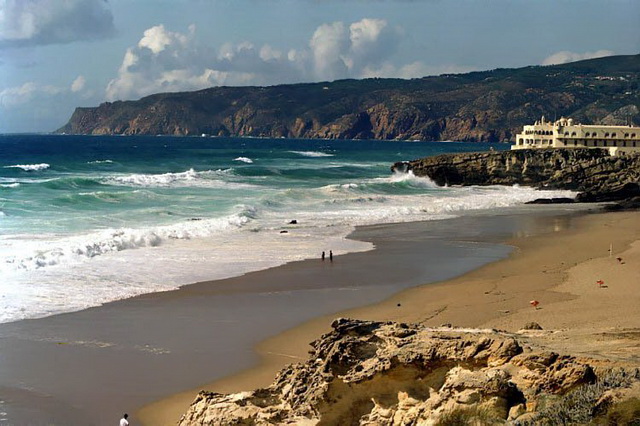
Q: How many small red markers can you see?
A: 3